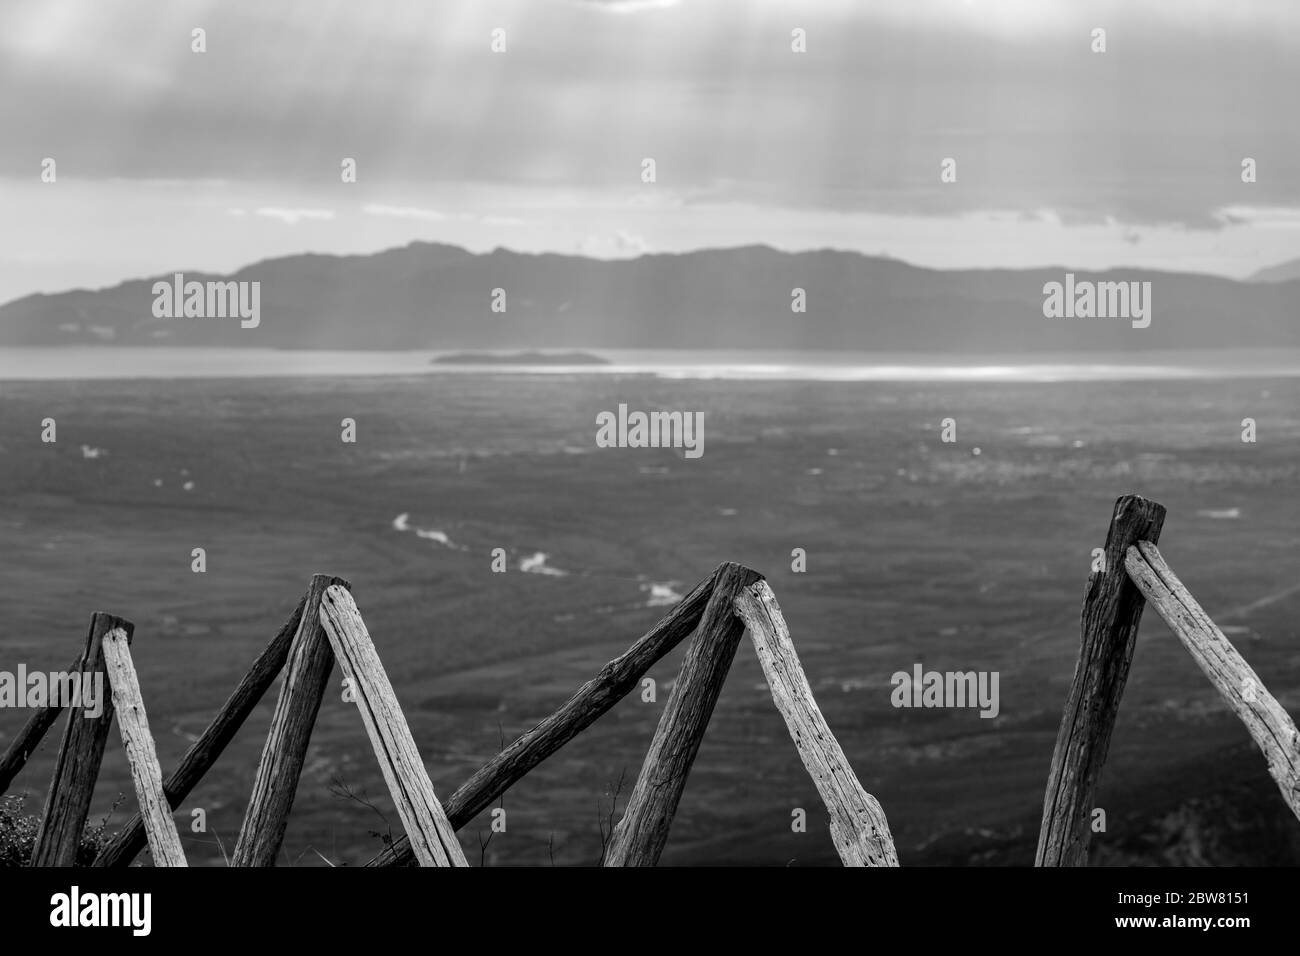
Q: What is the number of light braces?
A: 4